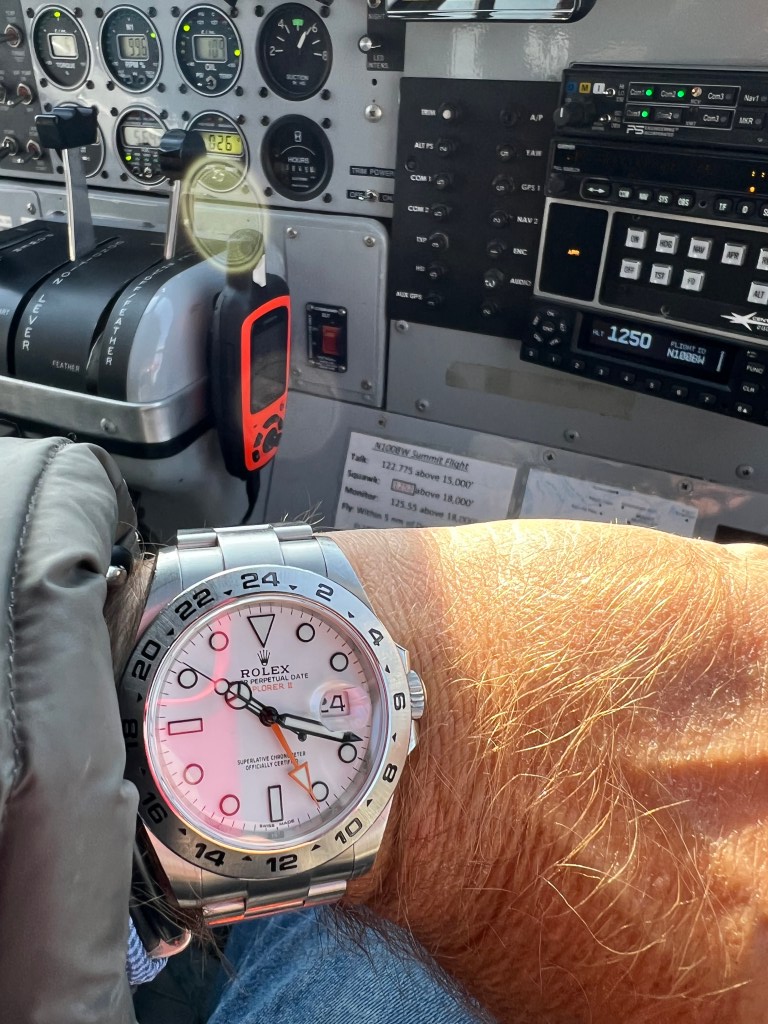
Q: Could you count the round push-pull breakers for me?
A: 14